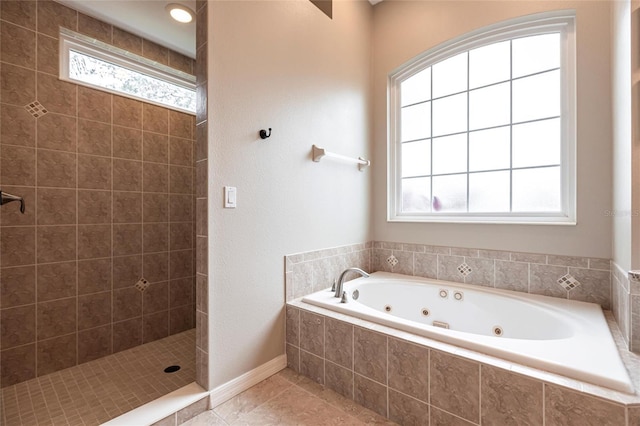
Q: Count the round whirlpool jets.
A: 3